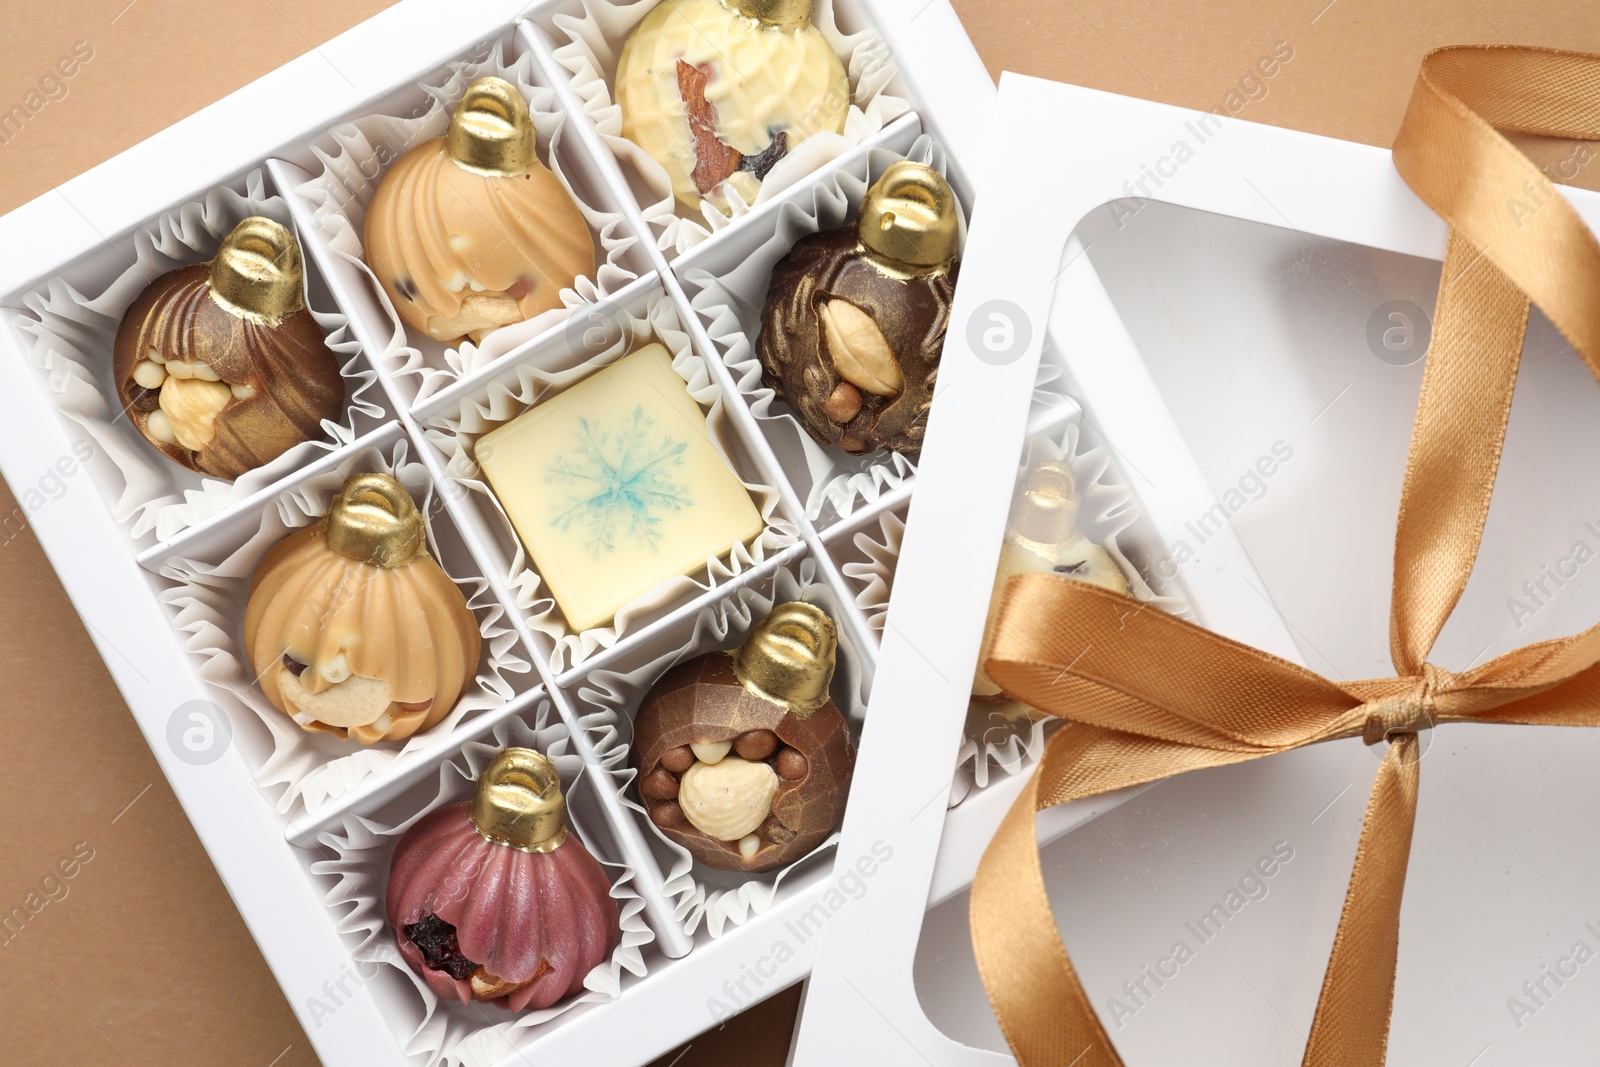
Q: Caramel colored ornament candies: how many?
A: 2